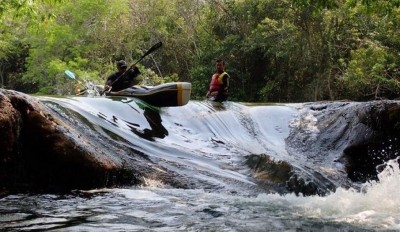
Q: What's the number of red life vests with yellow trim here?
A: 1